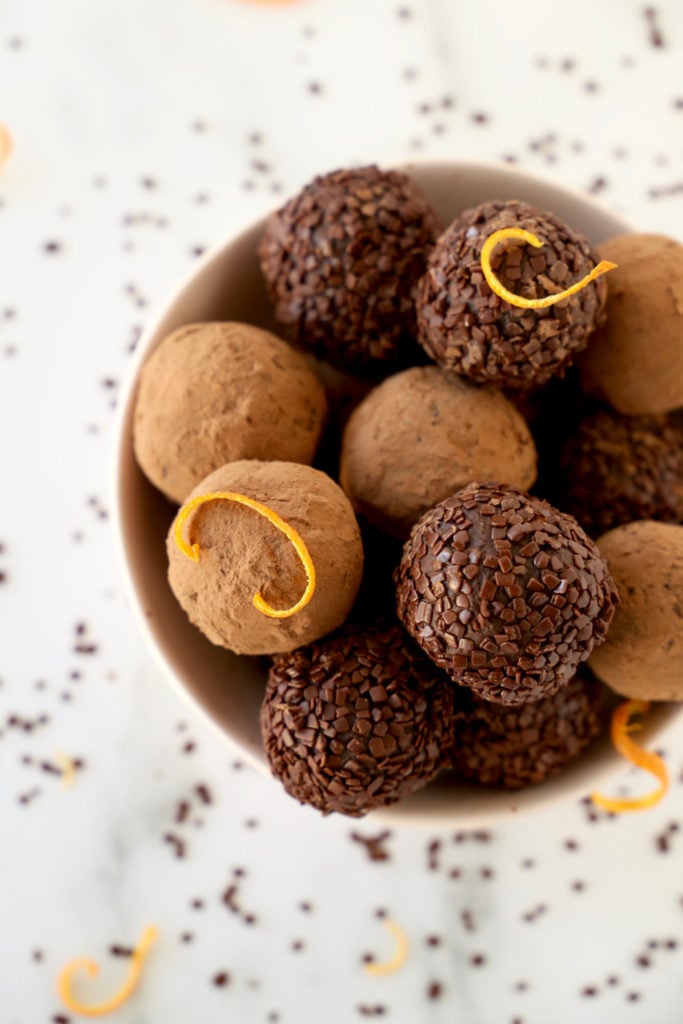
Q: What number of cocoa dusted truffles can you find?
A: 5